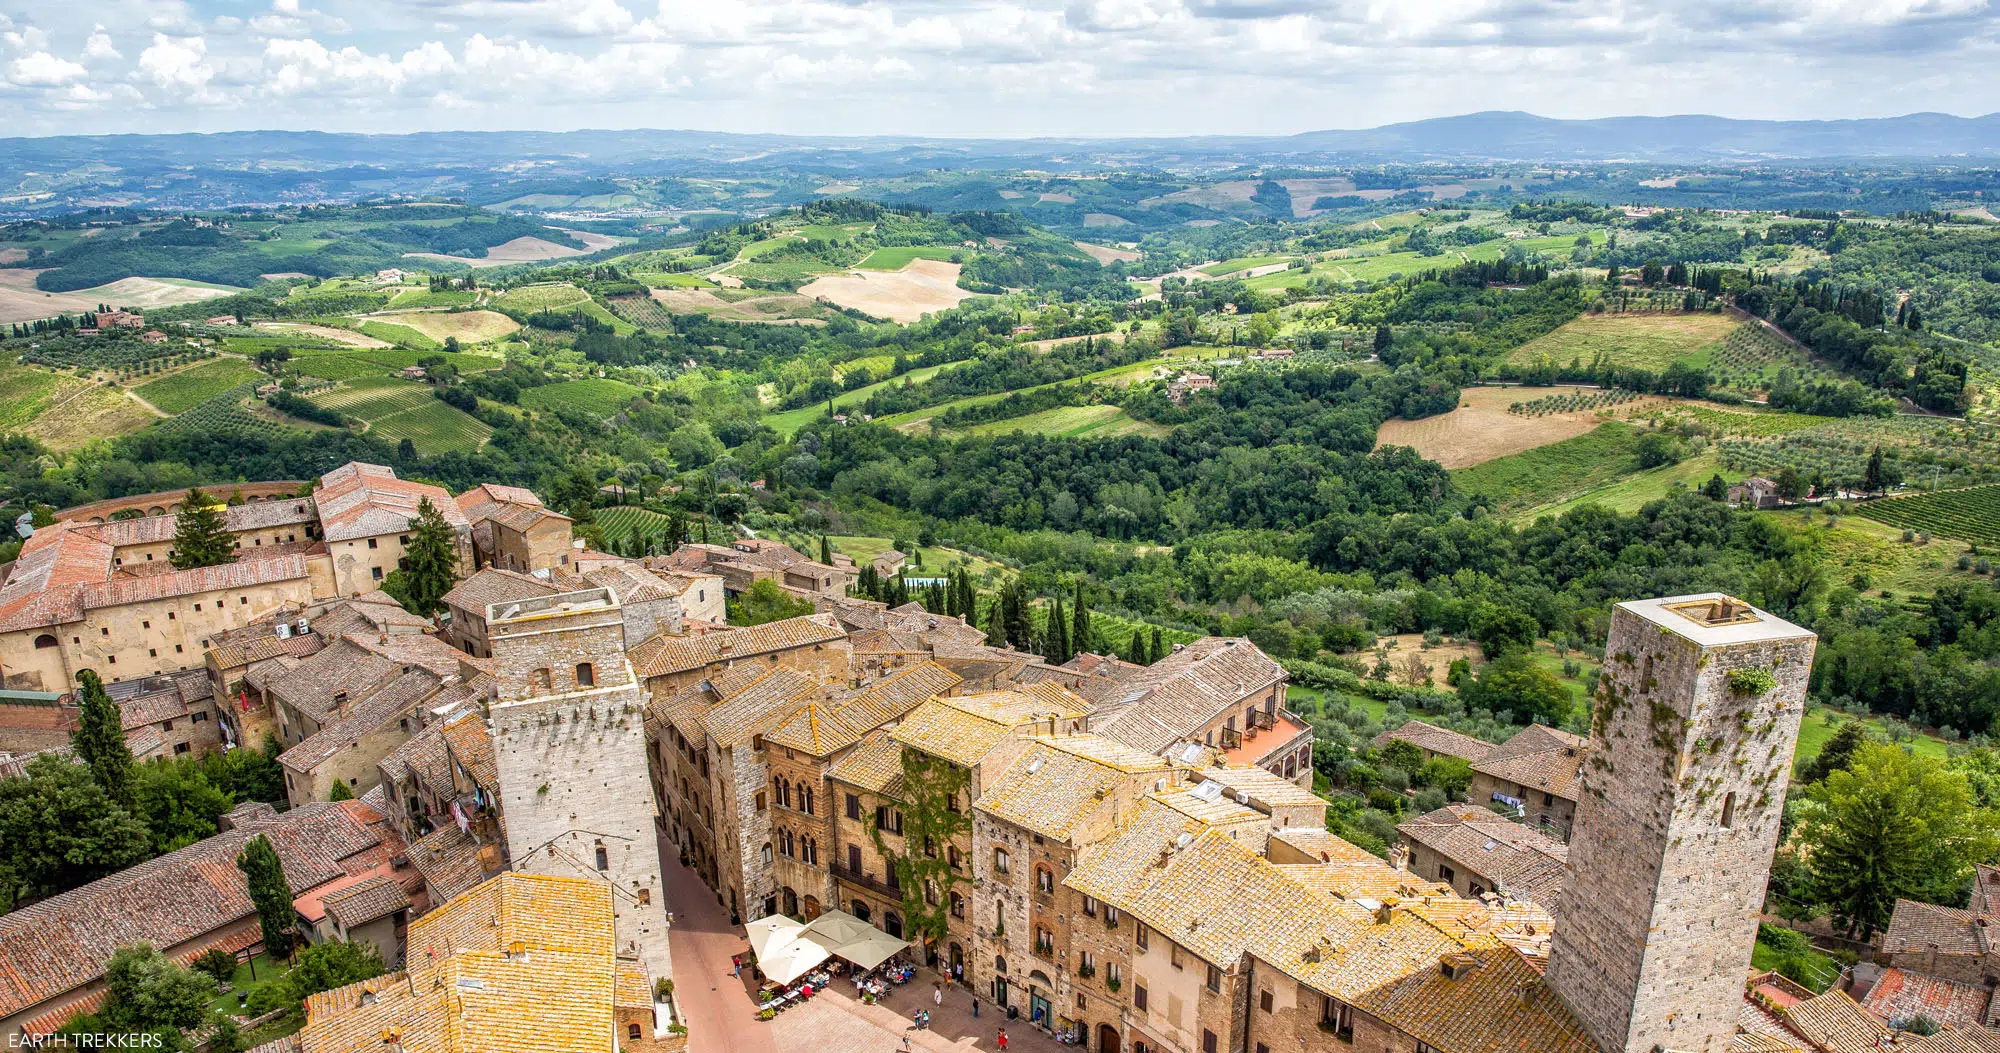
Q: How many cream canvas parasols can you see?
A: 4